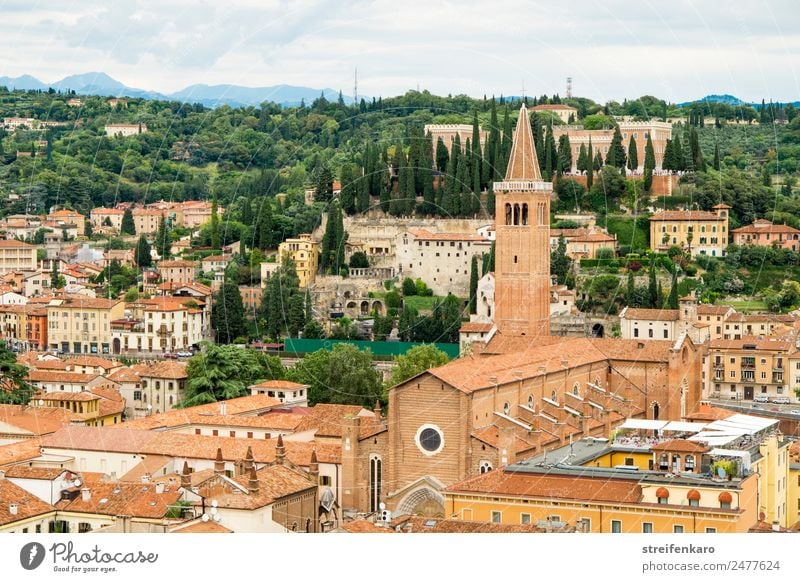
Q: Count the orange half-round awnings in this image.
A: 3